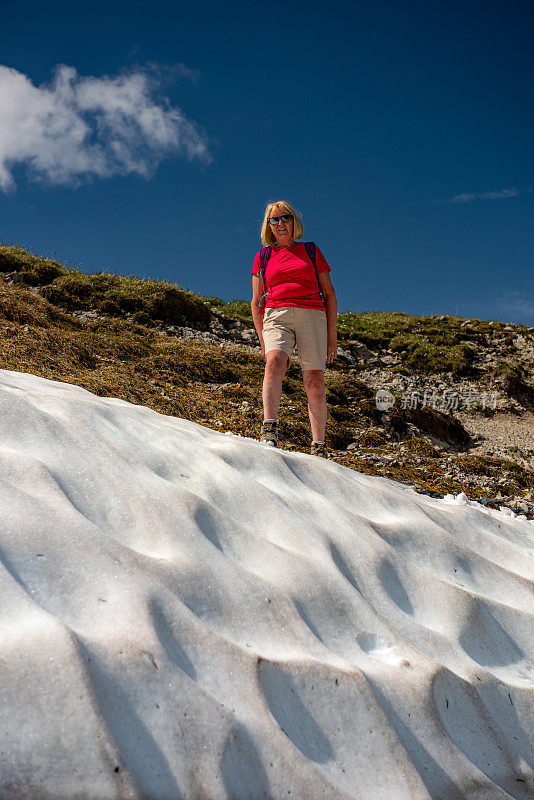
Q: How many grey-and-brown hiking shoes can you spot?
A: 2